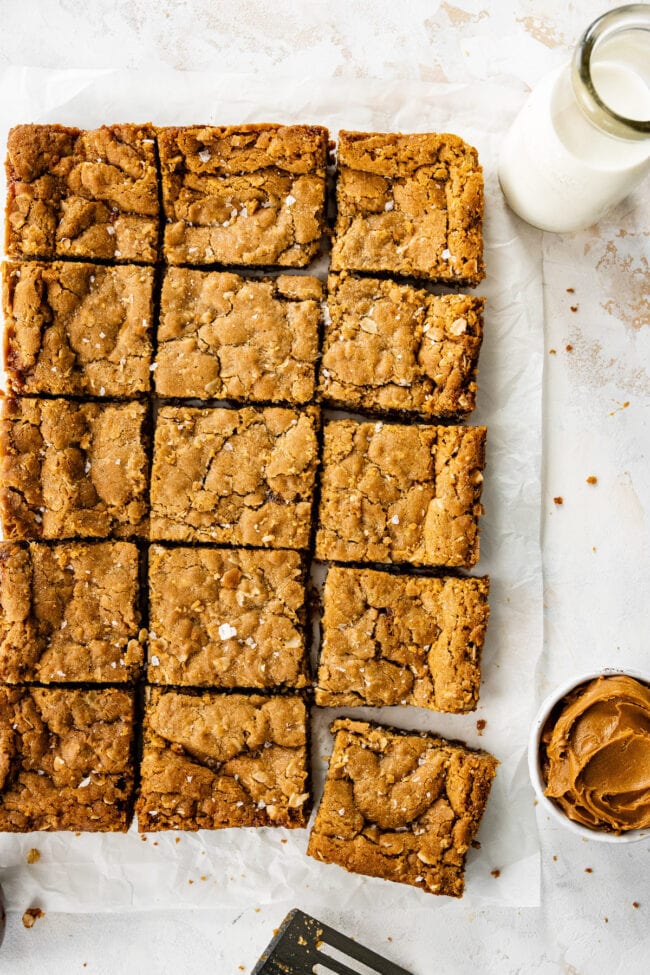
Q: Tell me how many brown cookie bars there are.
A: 15